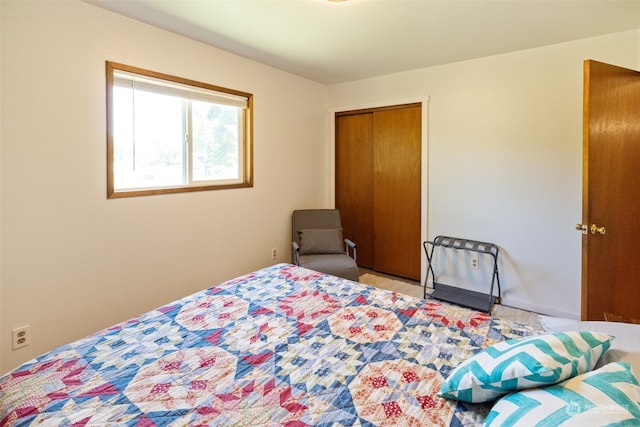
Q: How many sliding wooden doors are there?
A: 2